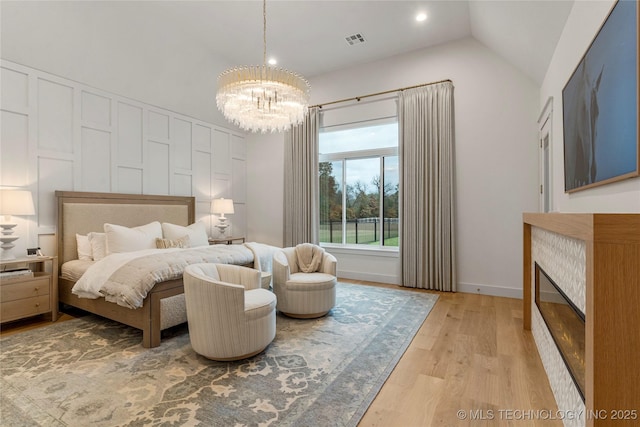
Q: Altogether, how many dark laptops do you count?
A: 0